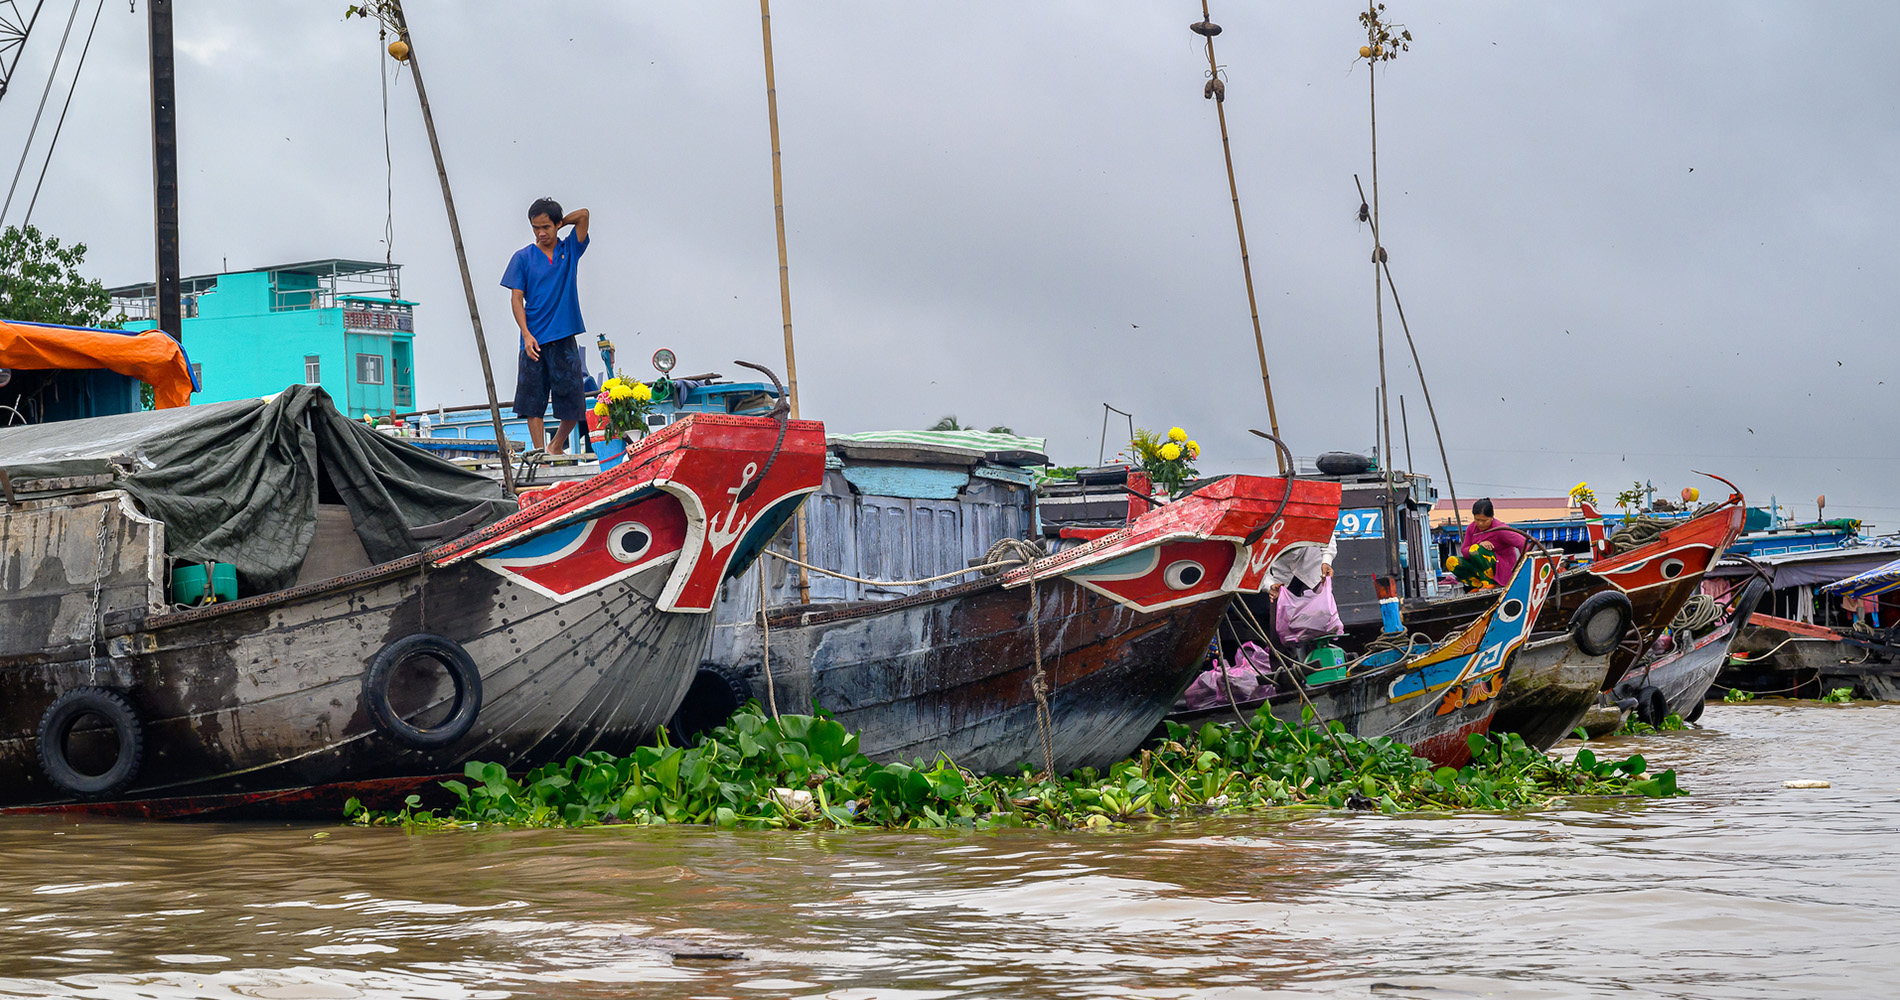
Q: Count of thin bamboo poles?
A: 5